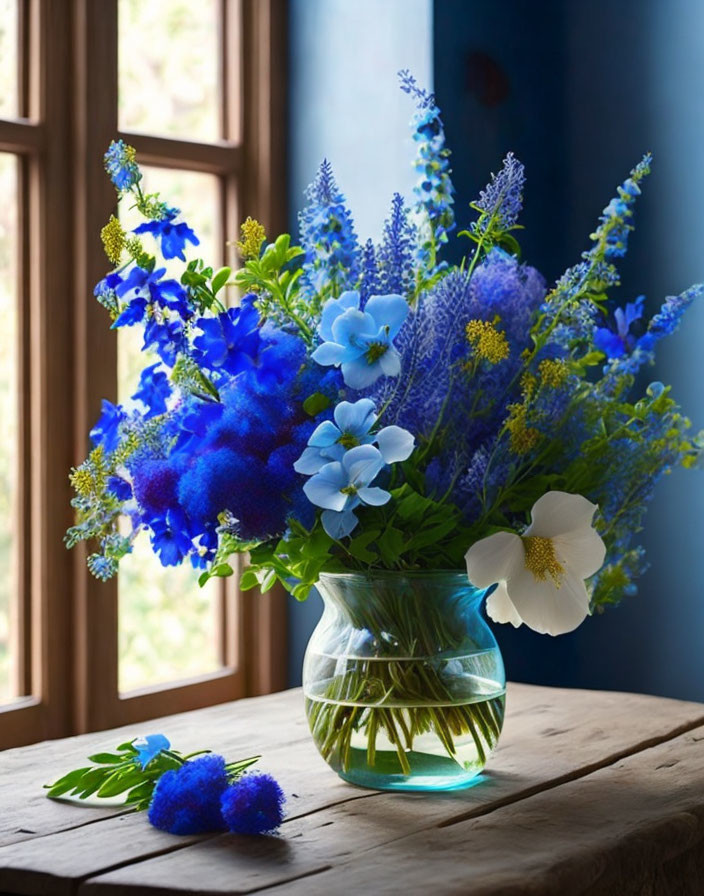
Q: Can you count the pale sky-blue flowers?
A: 3